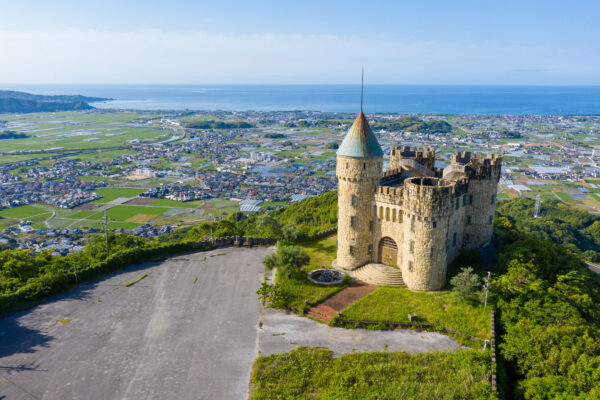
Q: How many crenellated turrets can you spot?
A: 2